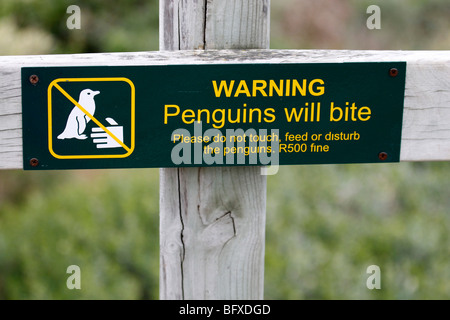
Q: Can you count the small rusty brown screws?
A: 4